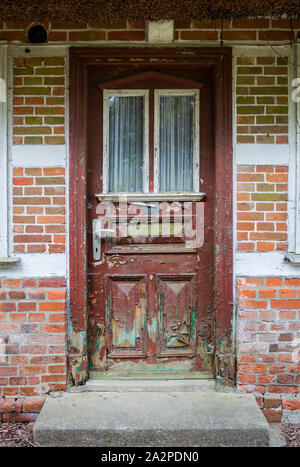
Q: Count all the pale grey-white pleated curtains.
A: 2